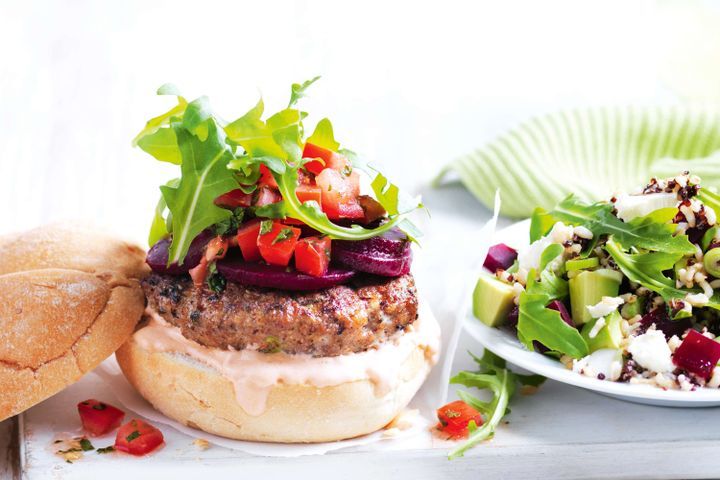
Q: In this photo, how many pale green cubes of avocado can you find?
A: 3